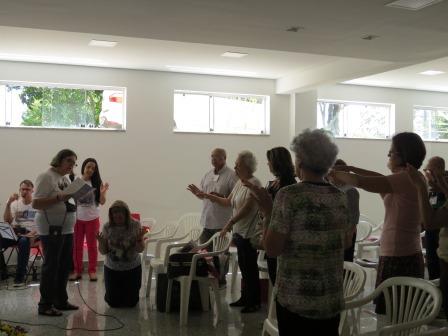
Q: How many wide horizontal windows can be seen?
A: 4